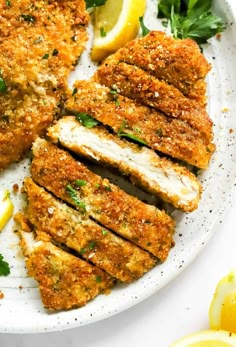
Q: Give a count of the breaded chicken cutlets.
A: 2